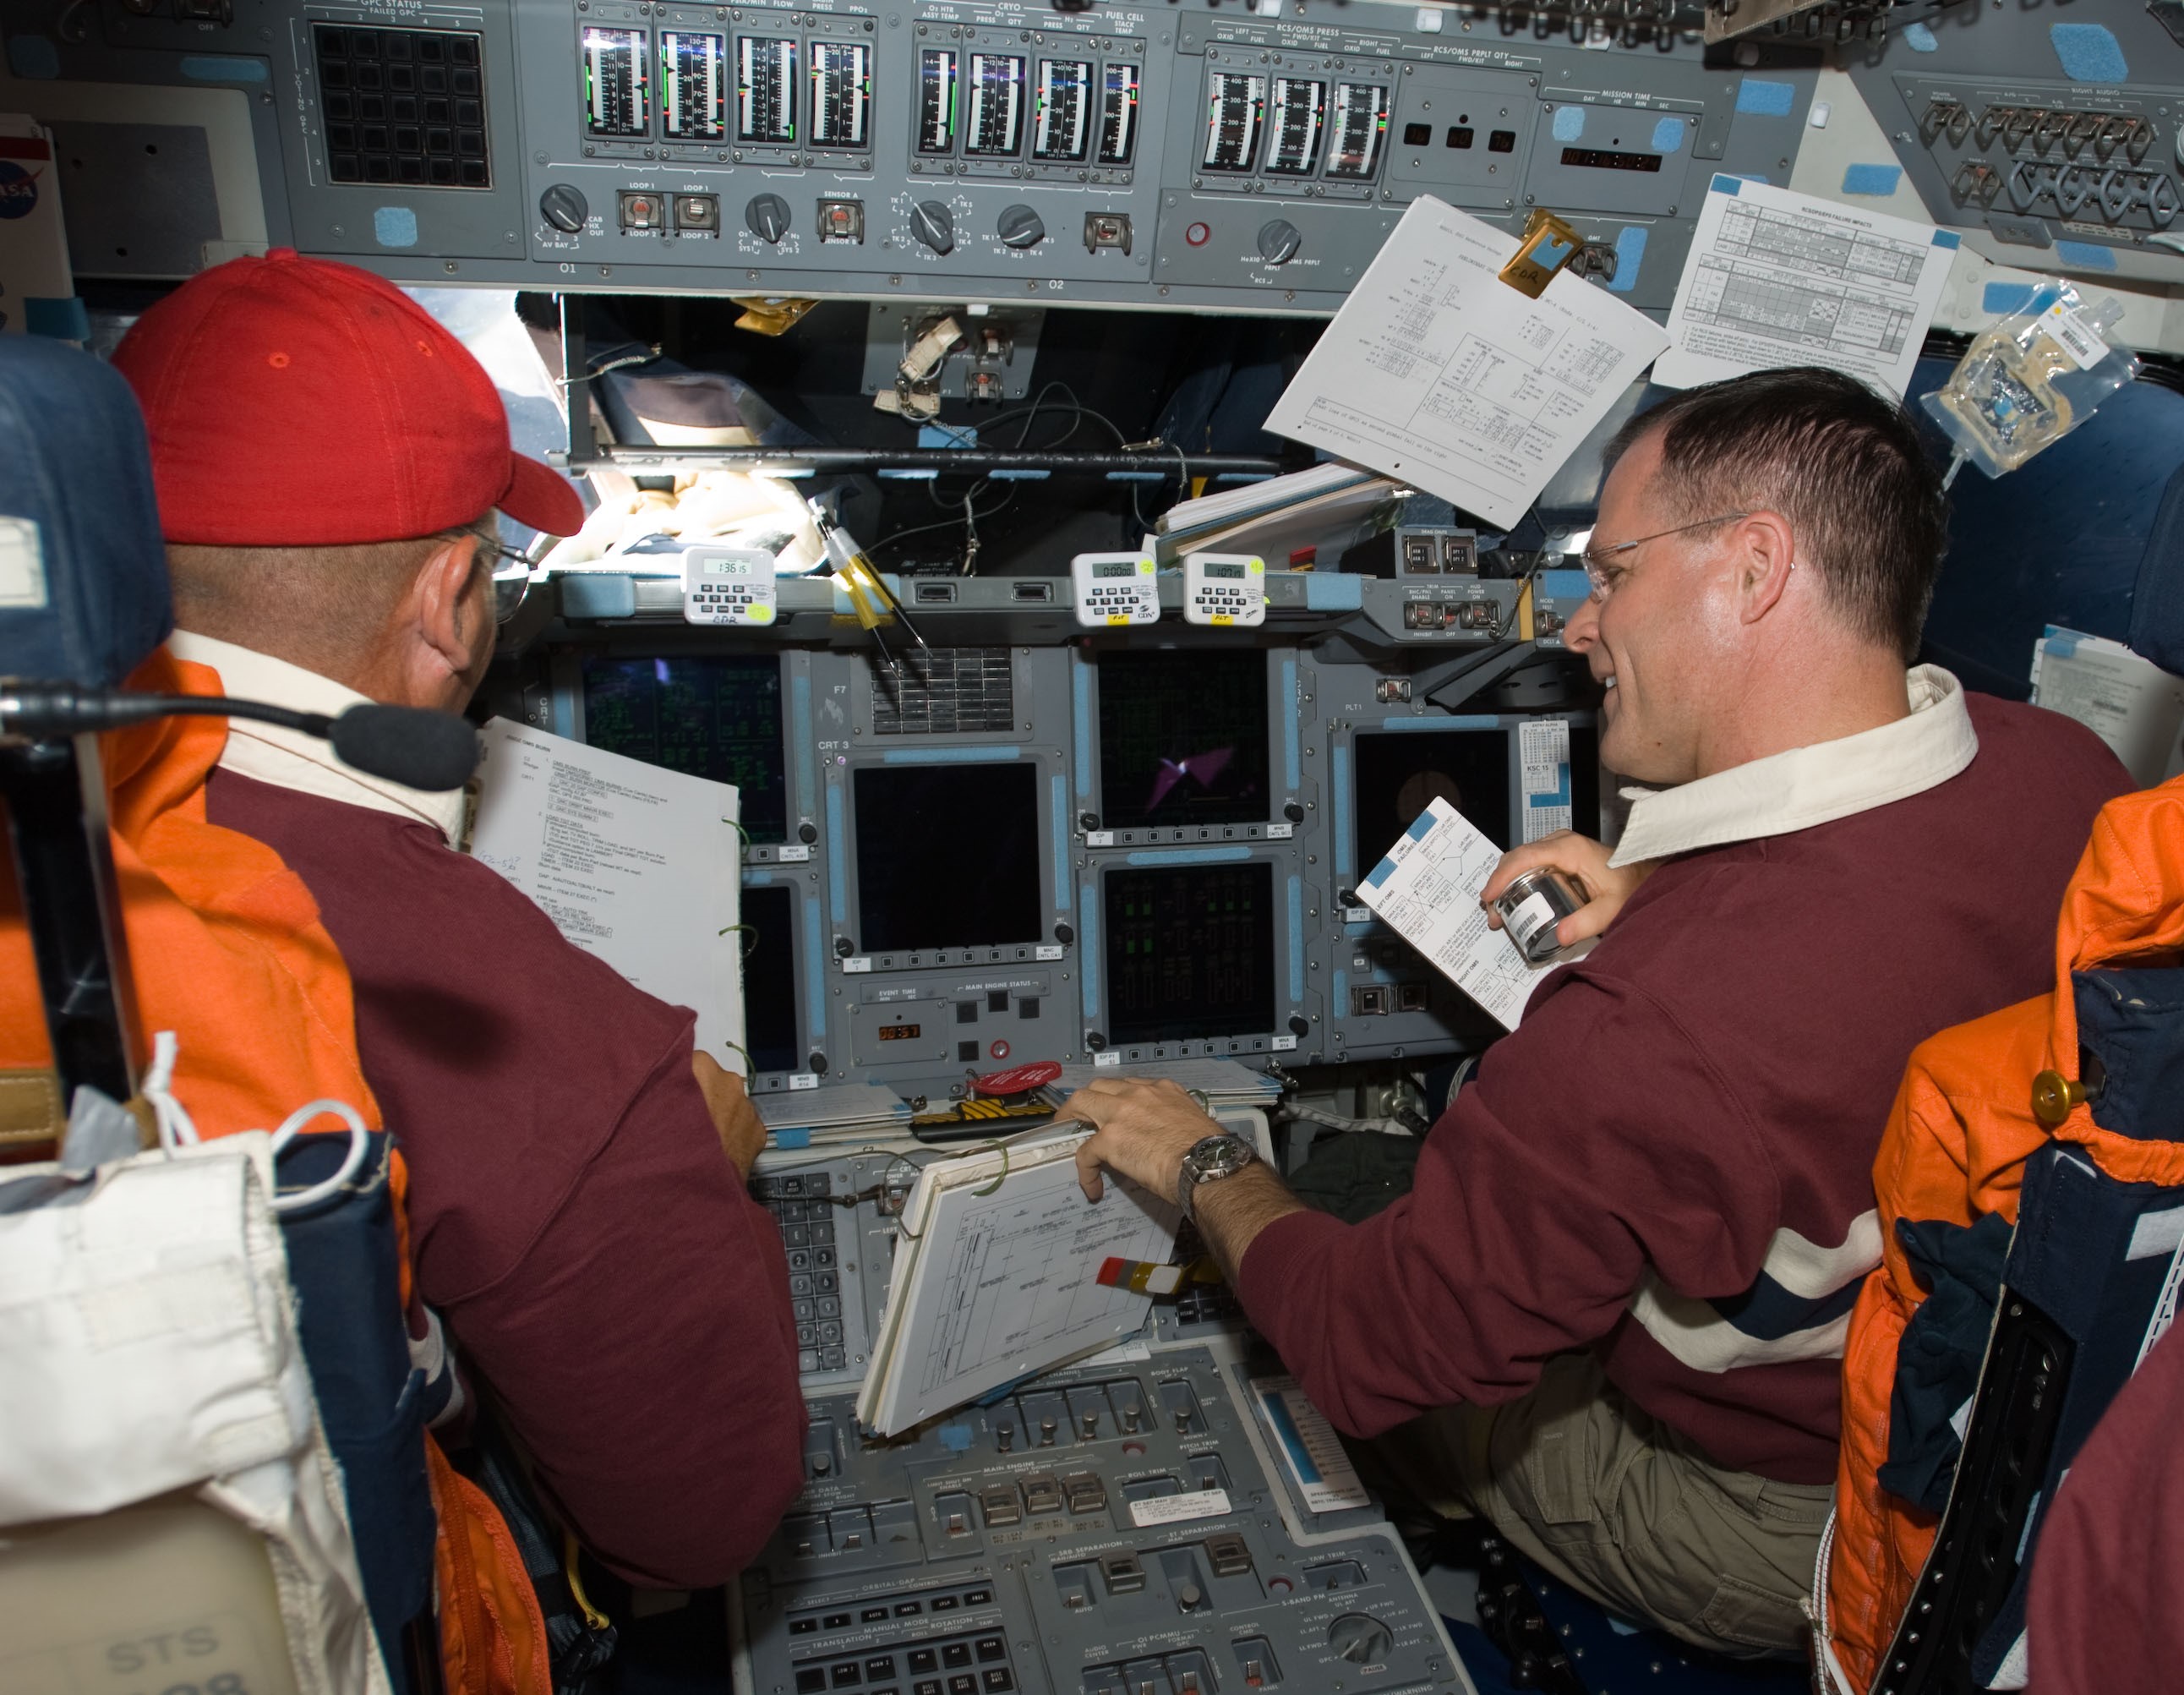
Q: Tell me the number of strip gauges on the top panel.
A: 11